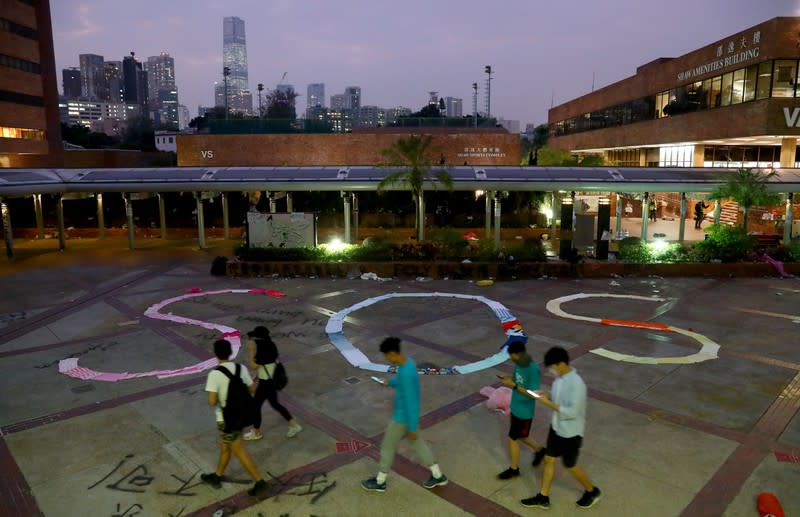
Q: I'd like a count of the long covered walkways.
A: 1